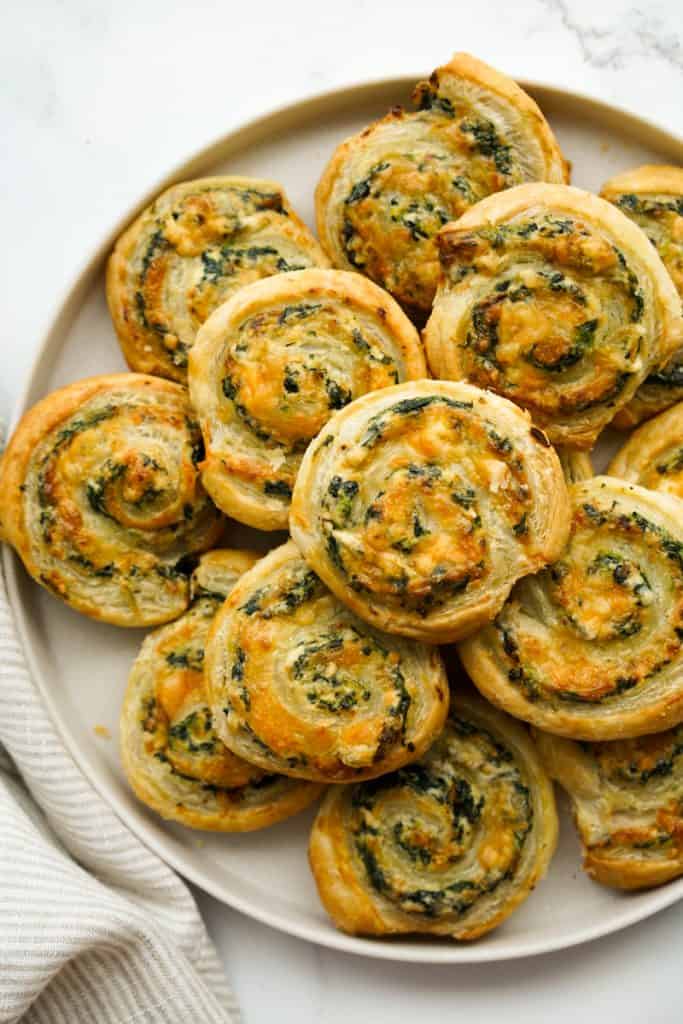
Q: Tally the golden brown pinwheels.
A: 13